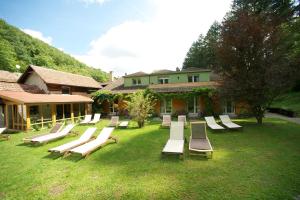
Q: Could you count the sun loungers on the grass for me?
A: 15